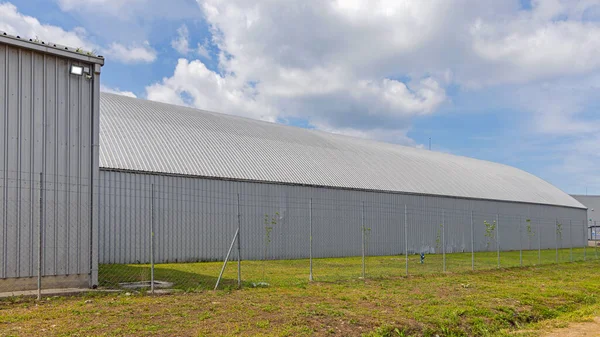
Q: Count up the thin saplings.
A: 6